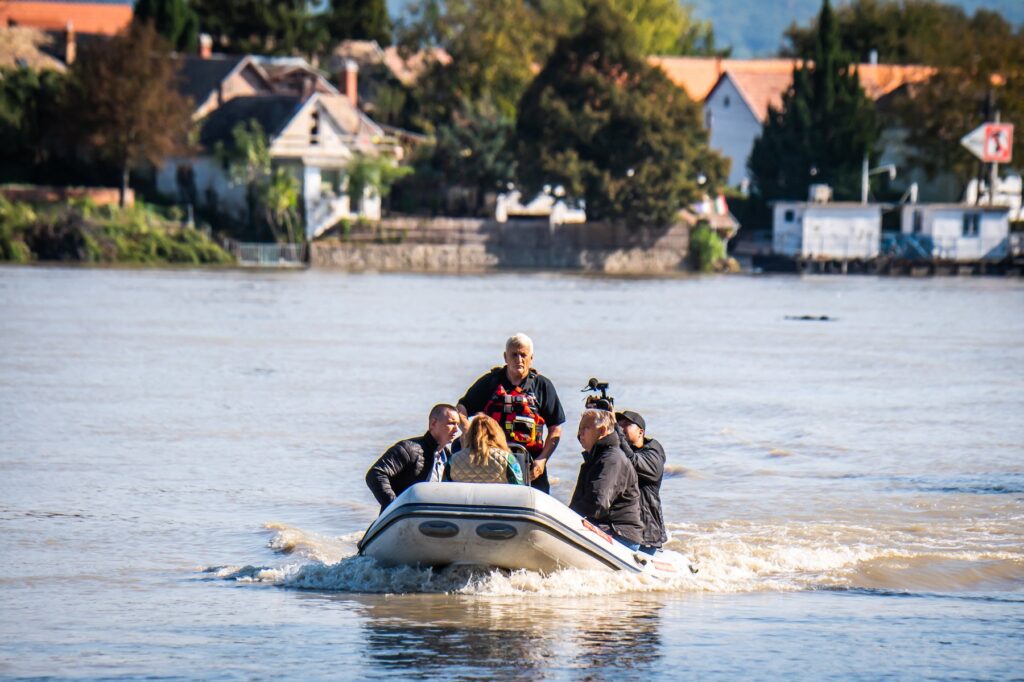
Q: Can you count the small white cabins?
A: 2